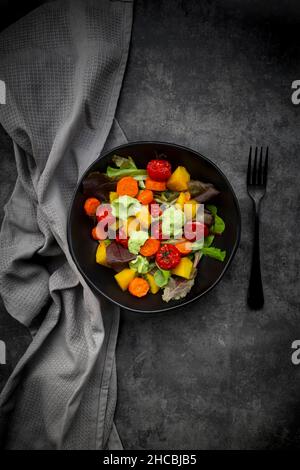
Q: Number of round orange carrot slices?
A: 8